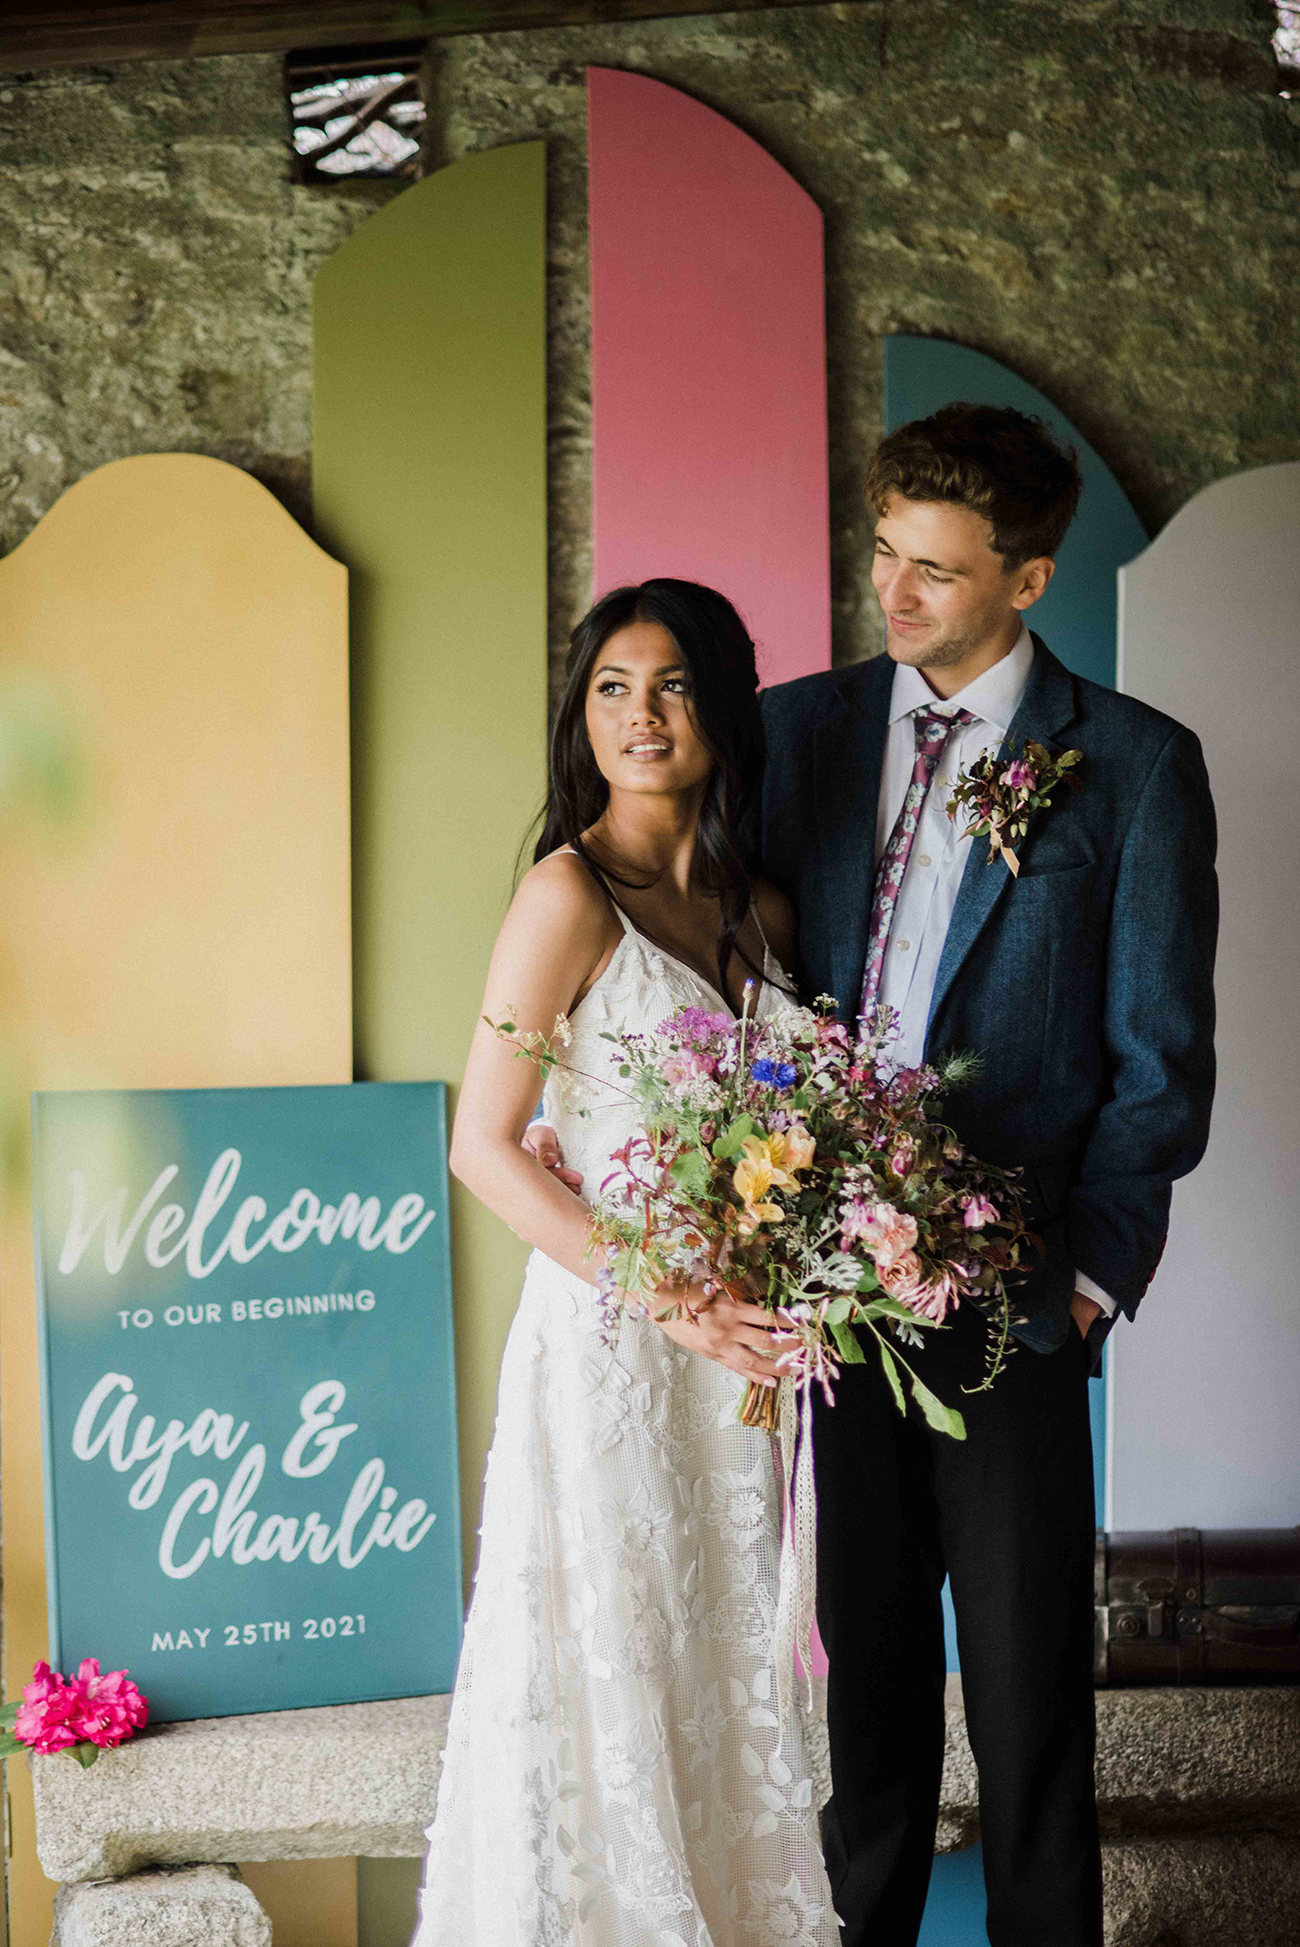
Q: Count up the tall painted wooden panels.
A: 5